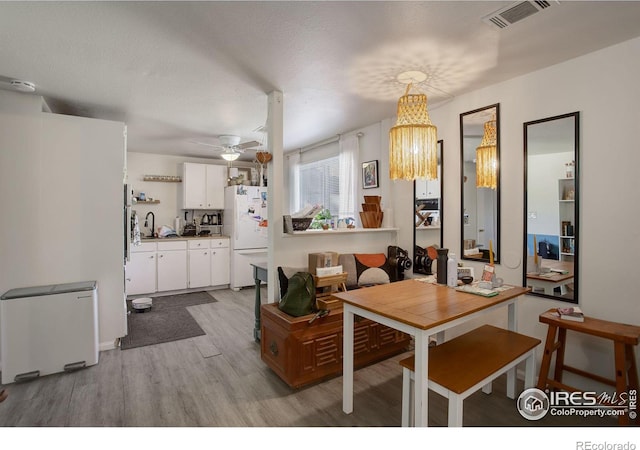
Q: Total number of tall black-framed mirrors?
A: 3